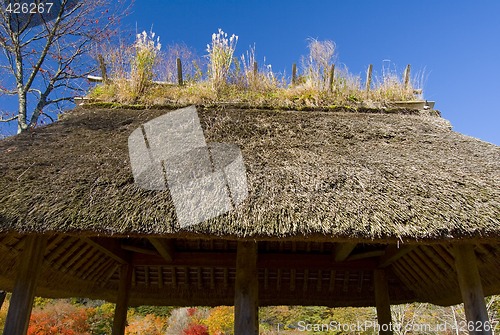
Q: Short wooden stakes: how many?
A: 7